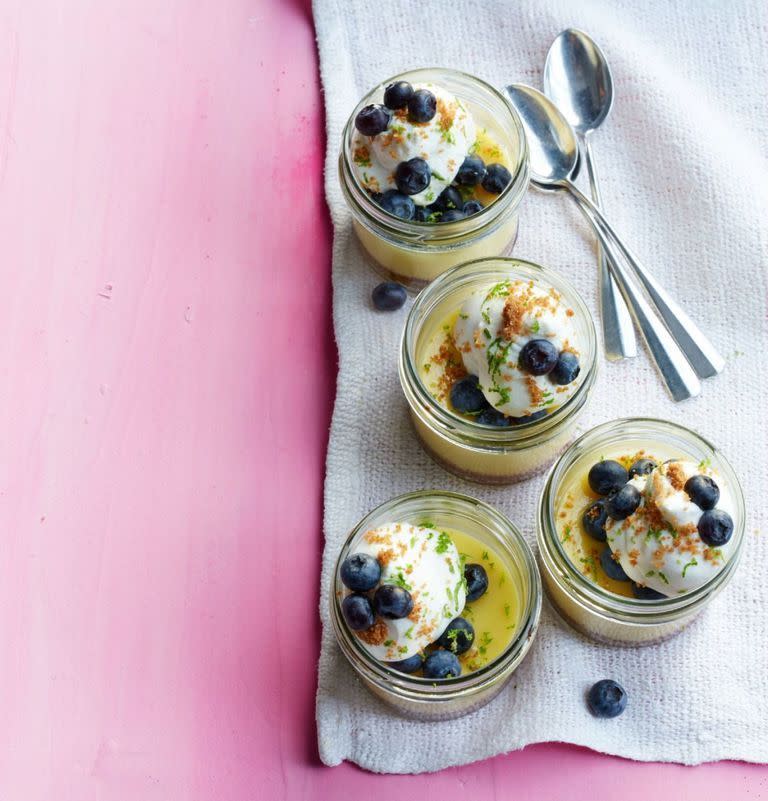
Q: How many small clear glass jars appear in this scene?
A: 4